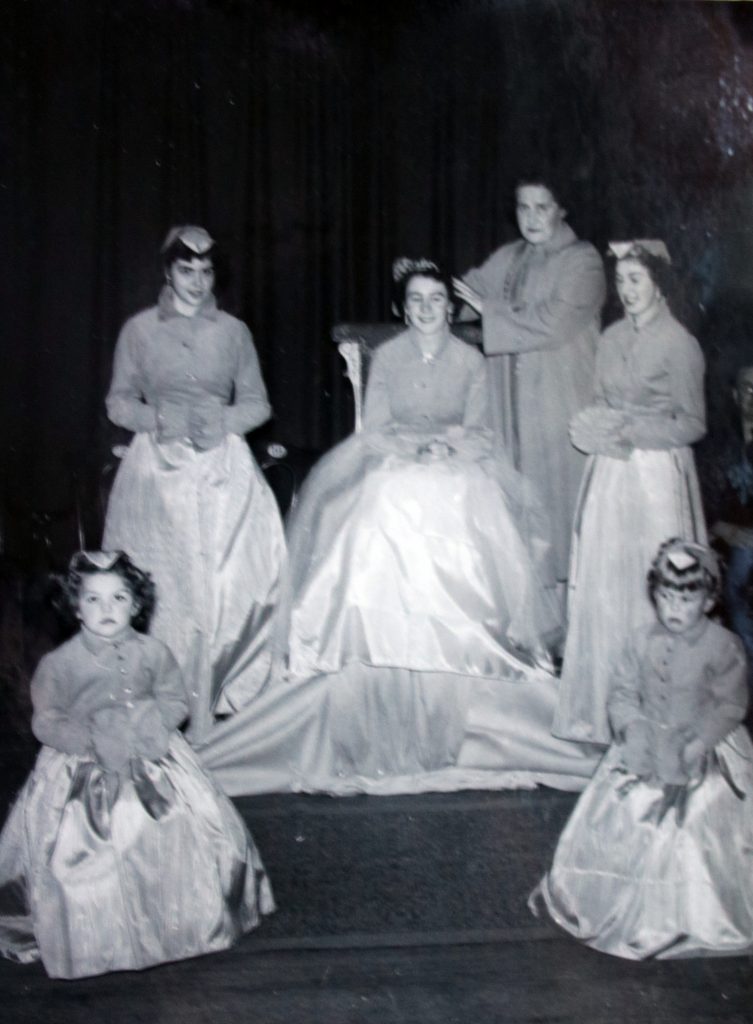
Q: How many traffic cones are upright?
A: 0